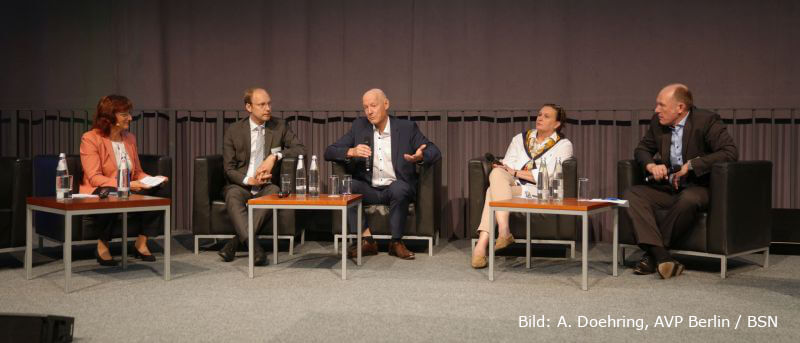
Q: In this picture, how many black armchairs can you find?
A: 6